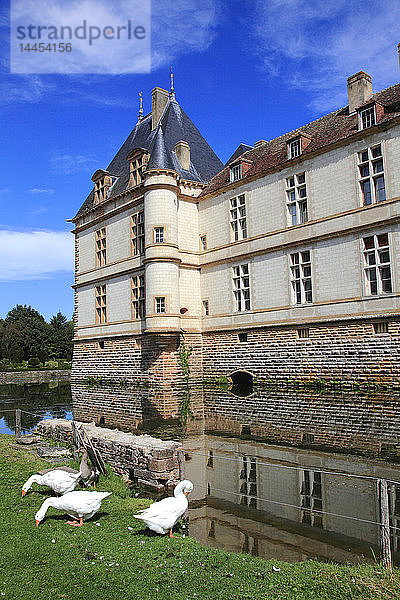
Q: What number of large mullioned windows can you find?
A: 10